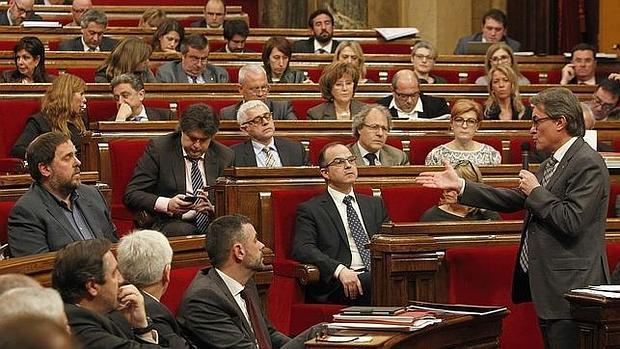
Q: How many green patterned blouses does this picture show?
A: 0